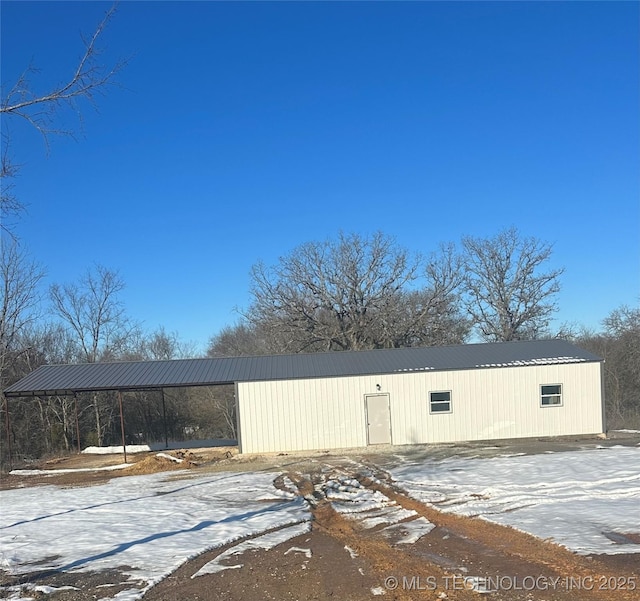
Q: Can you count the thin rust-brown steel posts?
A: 4